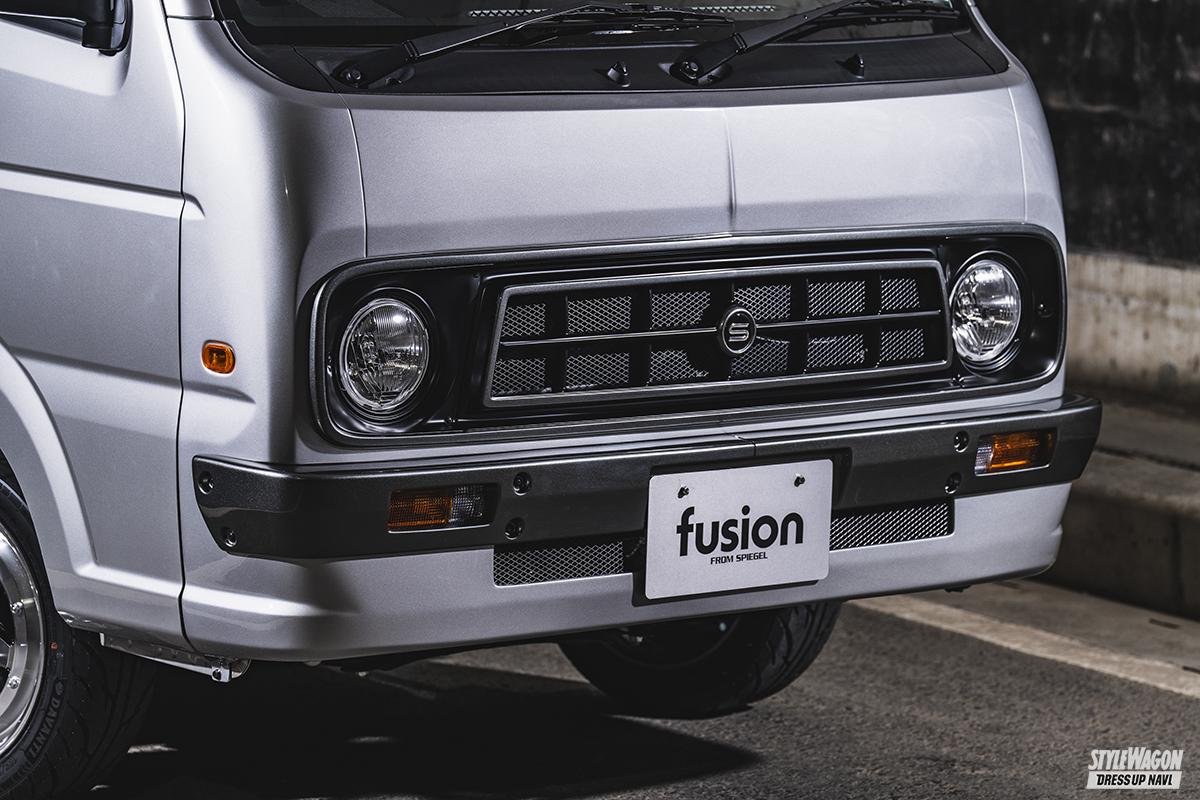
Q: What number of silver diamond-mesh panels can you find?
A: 14